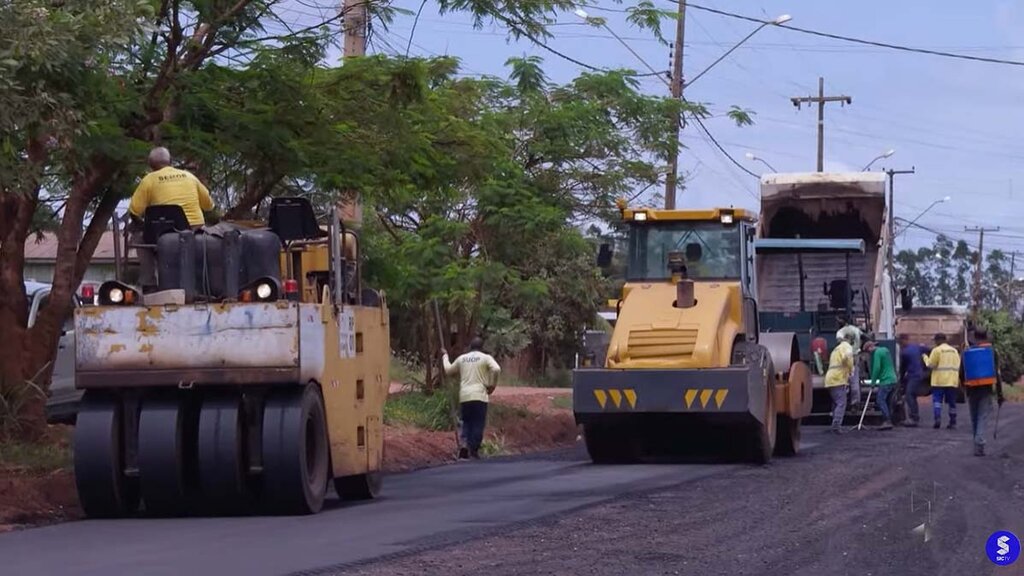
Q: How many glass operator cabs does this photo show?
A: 1